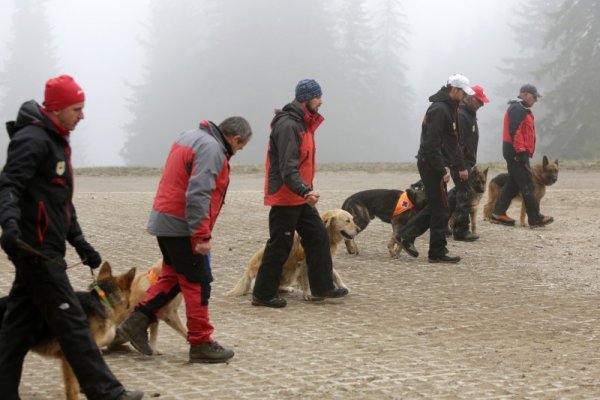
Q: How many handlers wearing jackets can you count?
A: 6